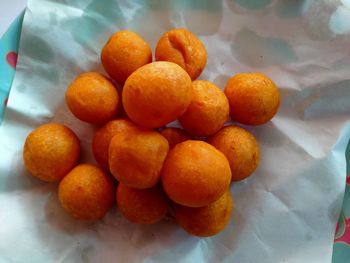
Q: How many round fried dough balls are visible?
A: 15